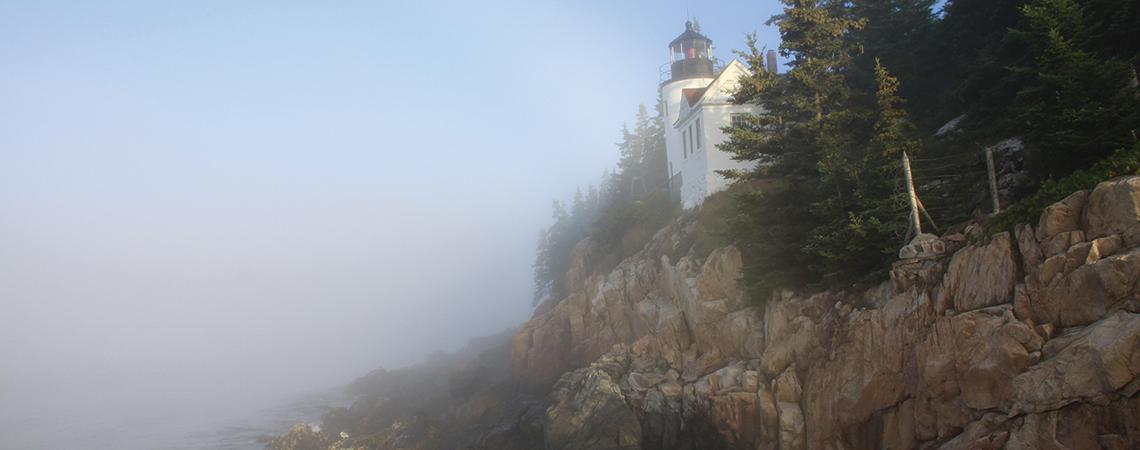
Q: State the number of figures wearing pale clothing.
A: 0